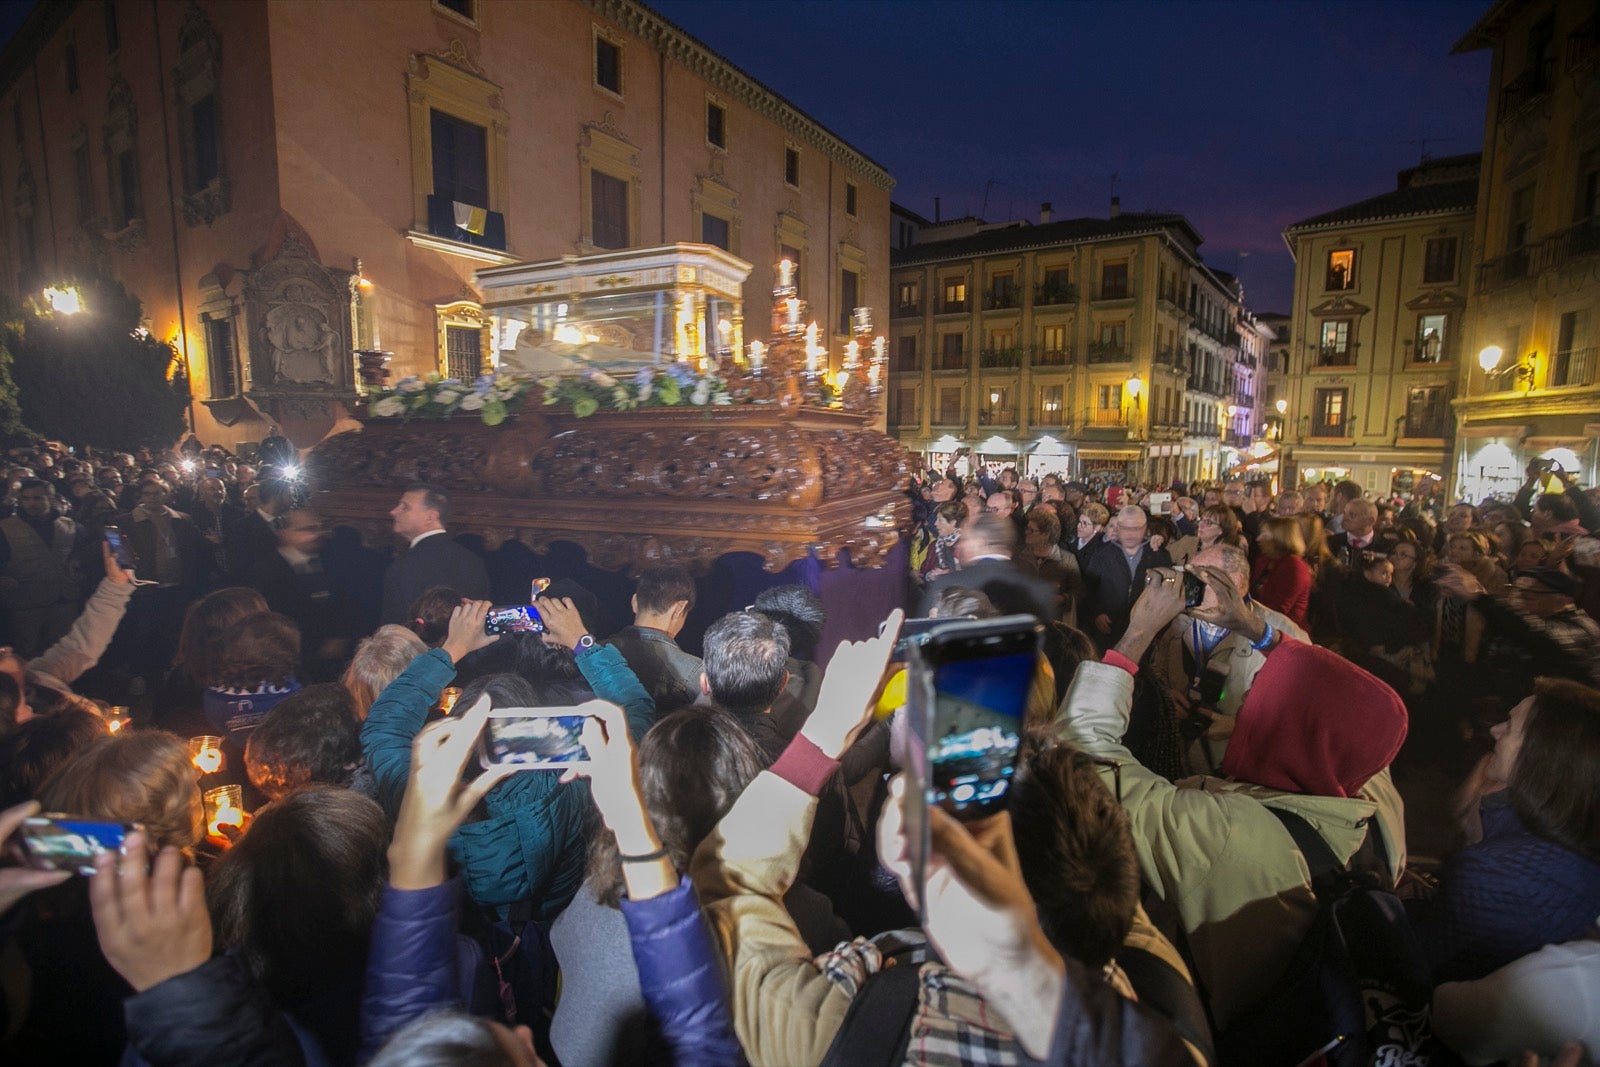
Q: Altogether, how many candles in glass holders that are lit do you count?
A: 4